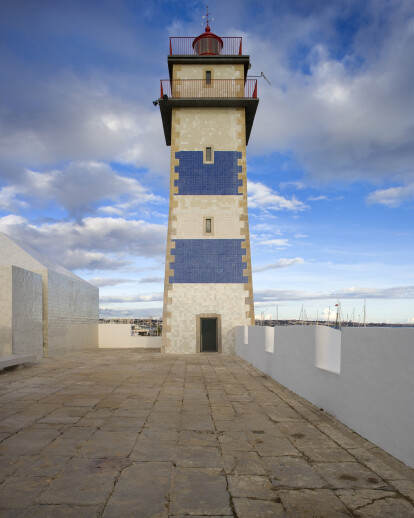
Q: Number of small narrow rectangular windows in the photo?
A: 3